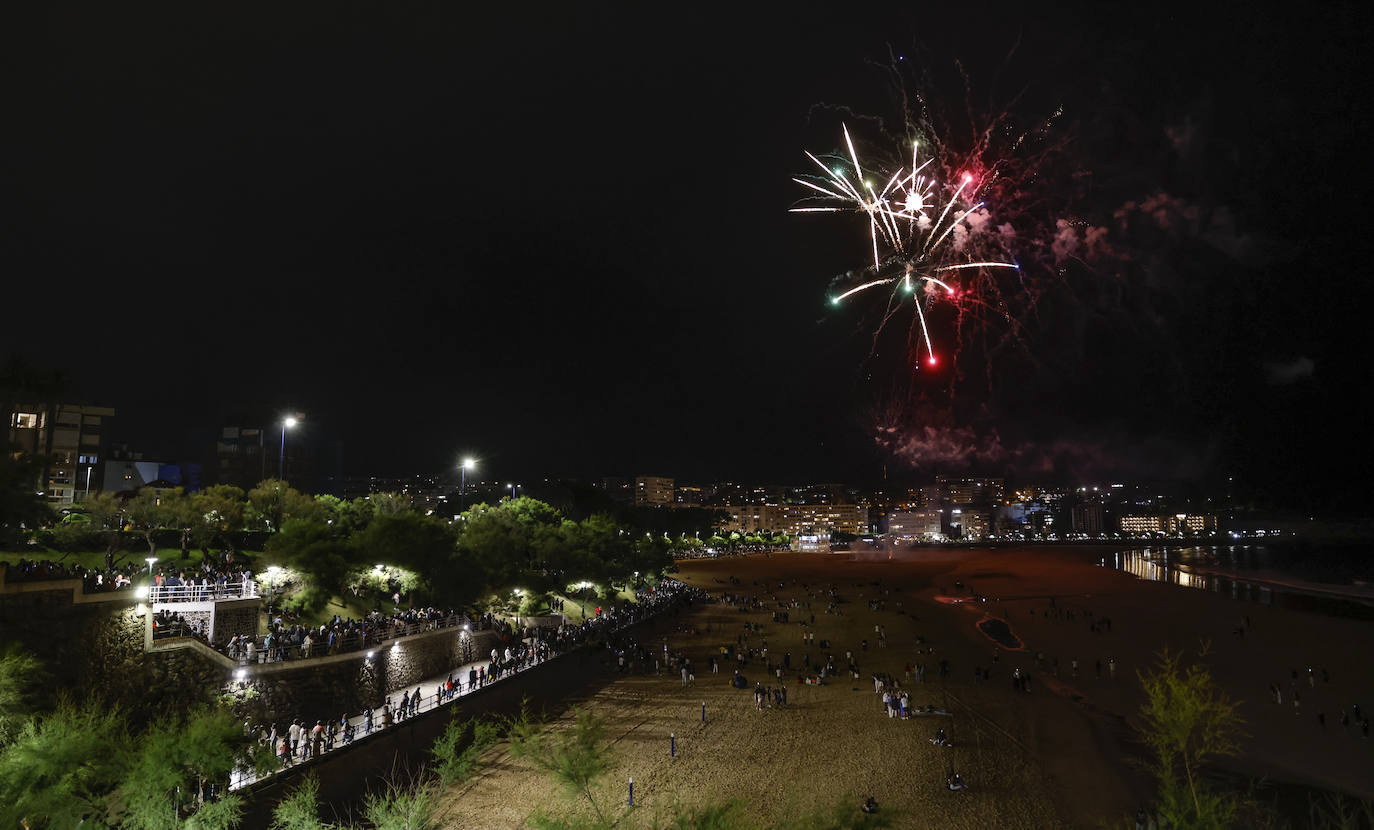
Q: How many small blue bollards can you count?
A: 3